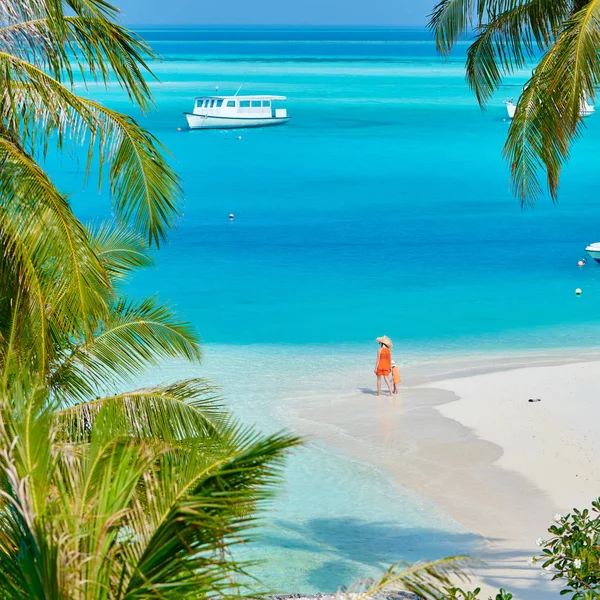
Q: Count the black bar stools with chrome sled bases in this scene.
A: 0